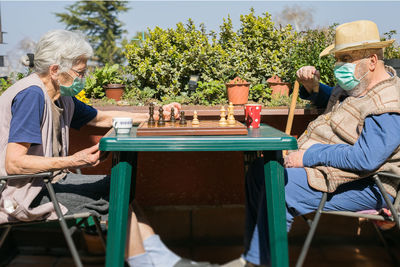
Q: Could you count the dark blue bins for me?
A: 0